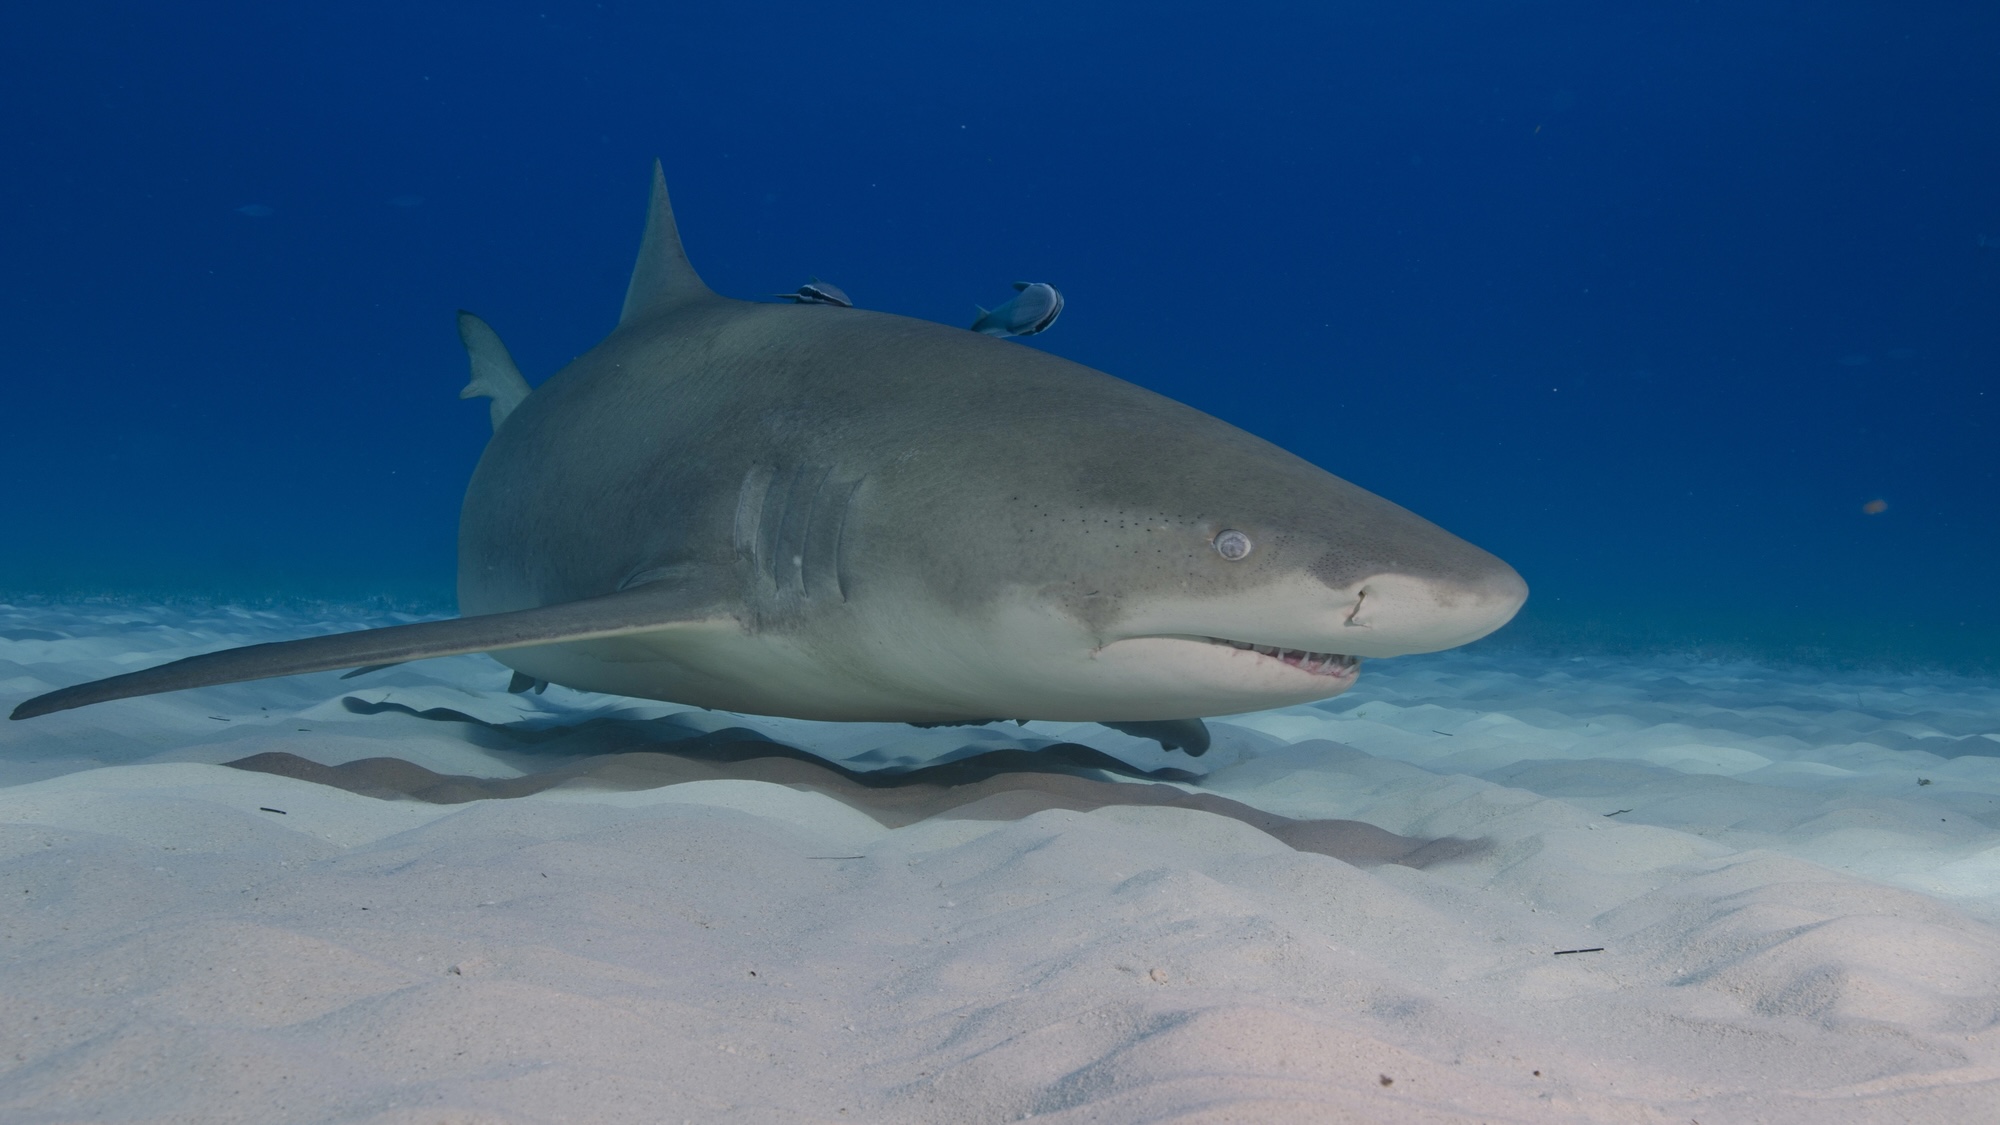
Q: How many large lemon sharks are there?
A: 1